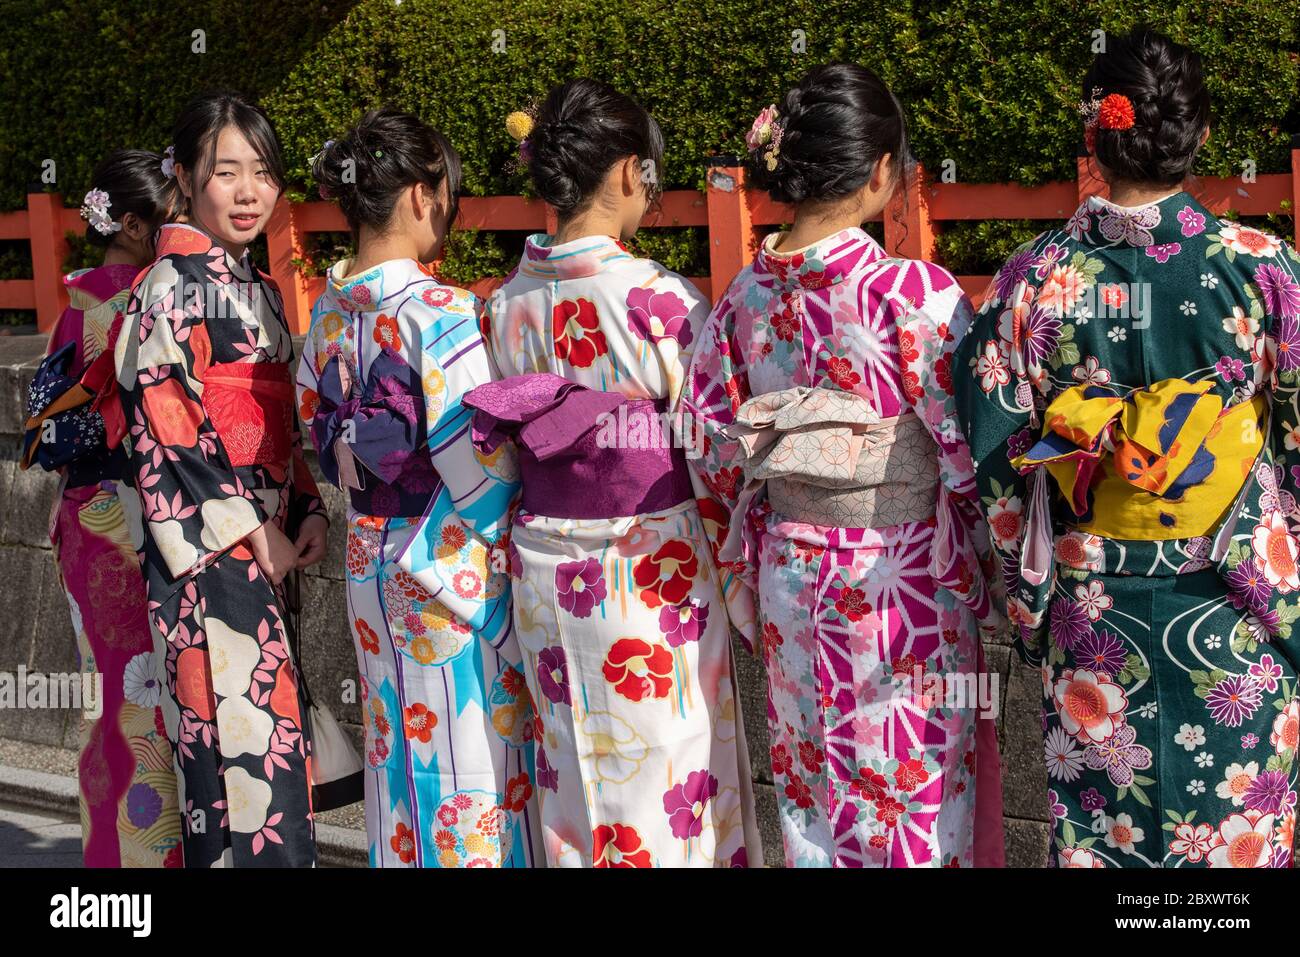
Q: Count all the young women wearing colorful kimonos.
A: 6